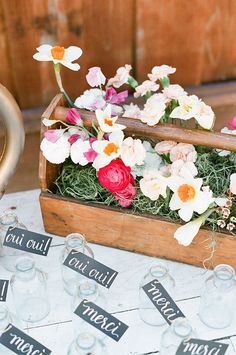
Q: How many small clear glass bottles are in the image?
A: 9